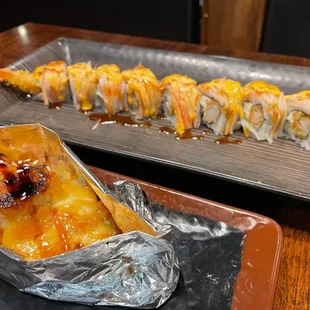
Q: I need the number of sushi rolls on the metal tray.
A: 8